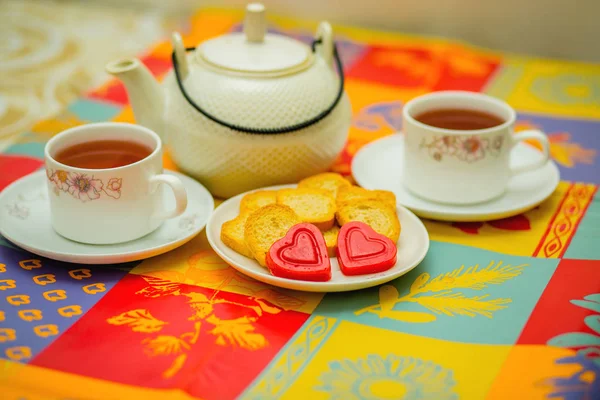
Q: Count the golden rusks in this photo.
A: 8